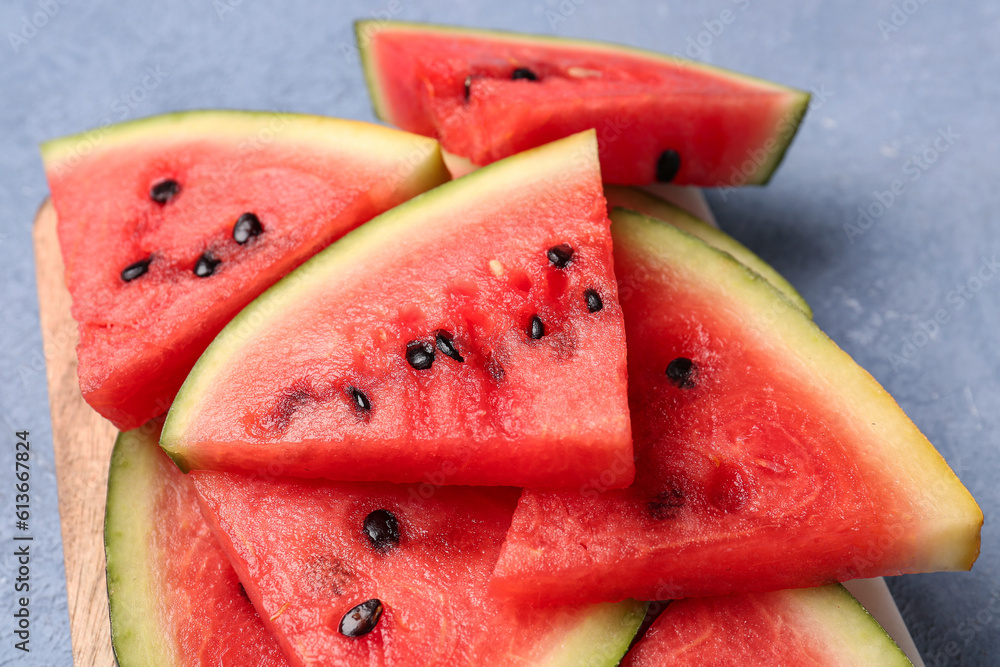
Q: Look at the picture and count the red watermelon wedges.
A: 8